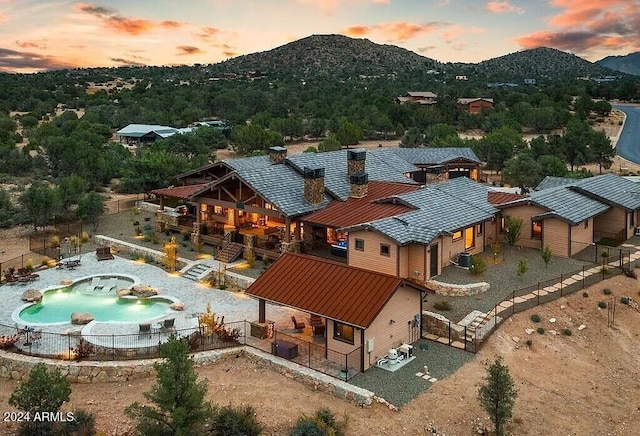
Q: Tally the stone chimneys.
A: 5